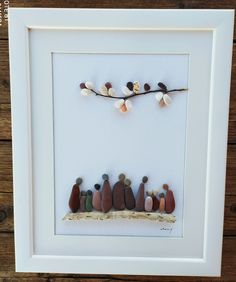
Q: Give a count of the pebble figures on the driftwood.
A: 12